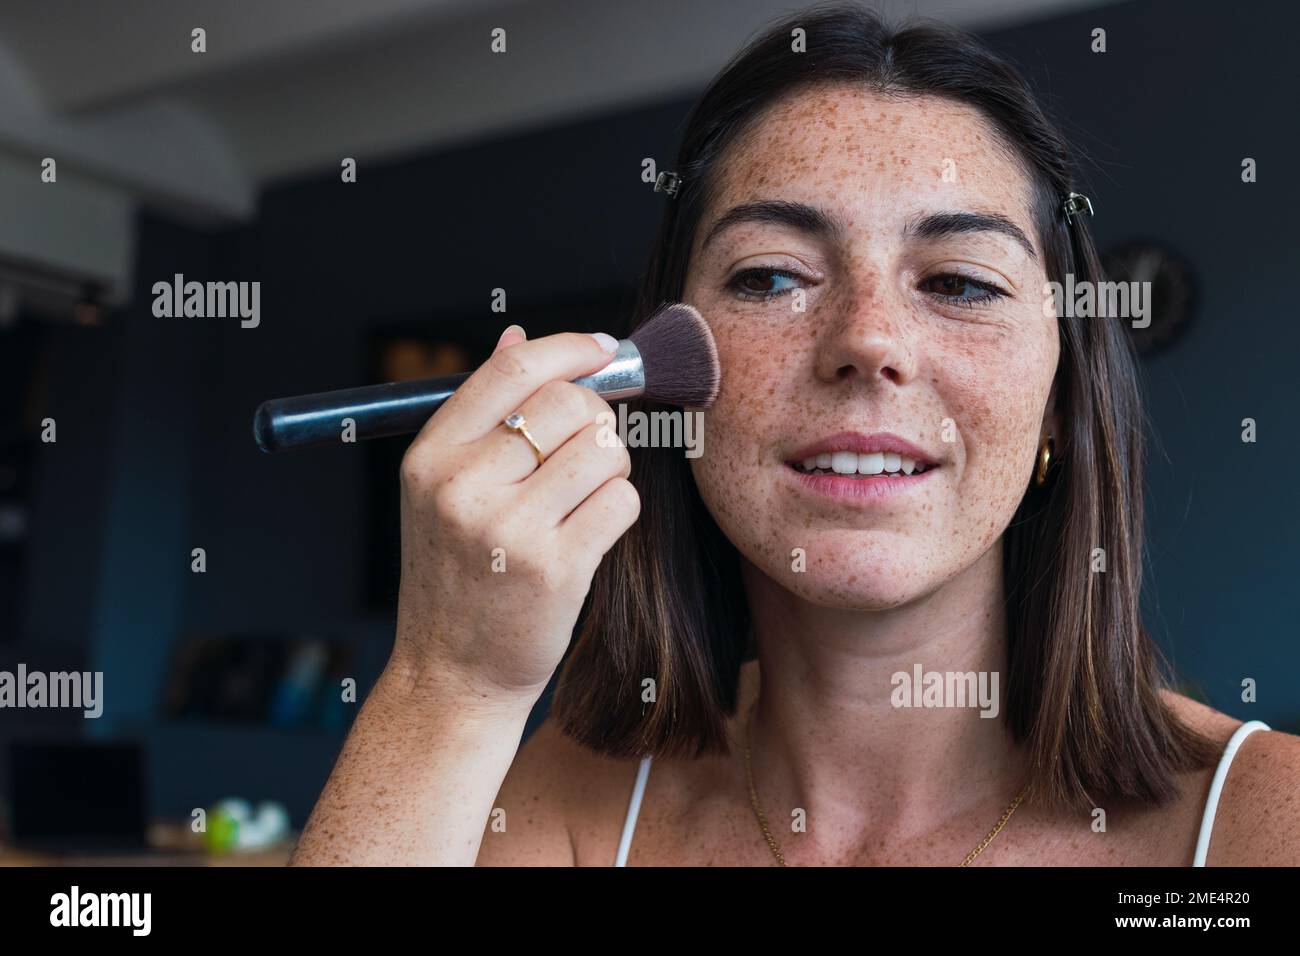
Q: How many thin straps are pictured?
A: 2